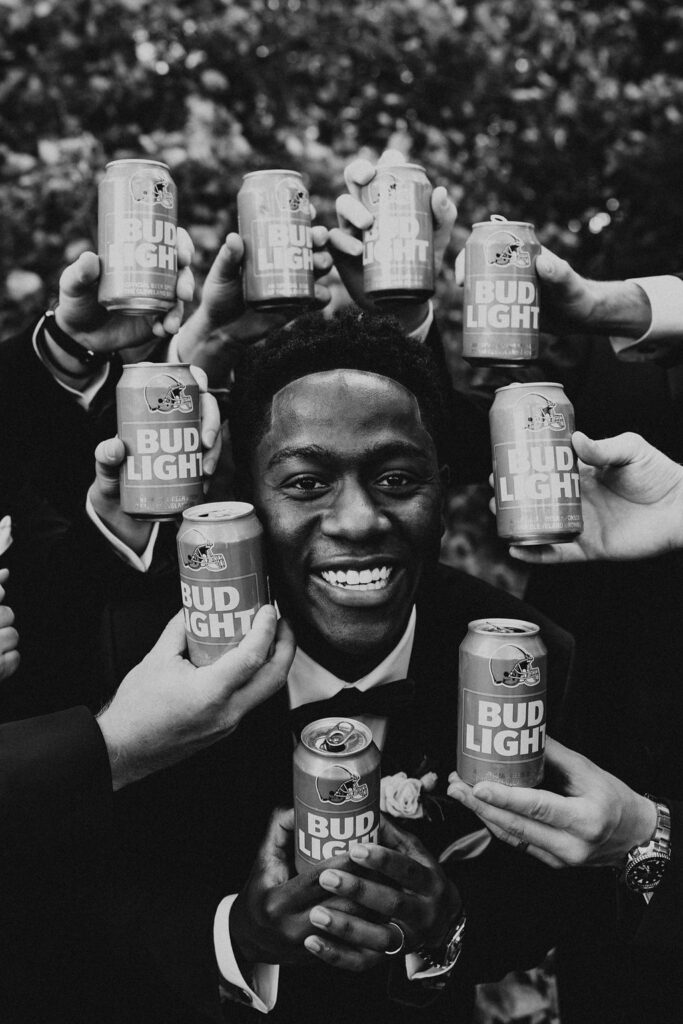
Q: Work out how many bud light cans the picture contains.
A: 9